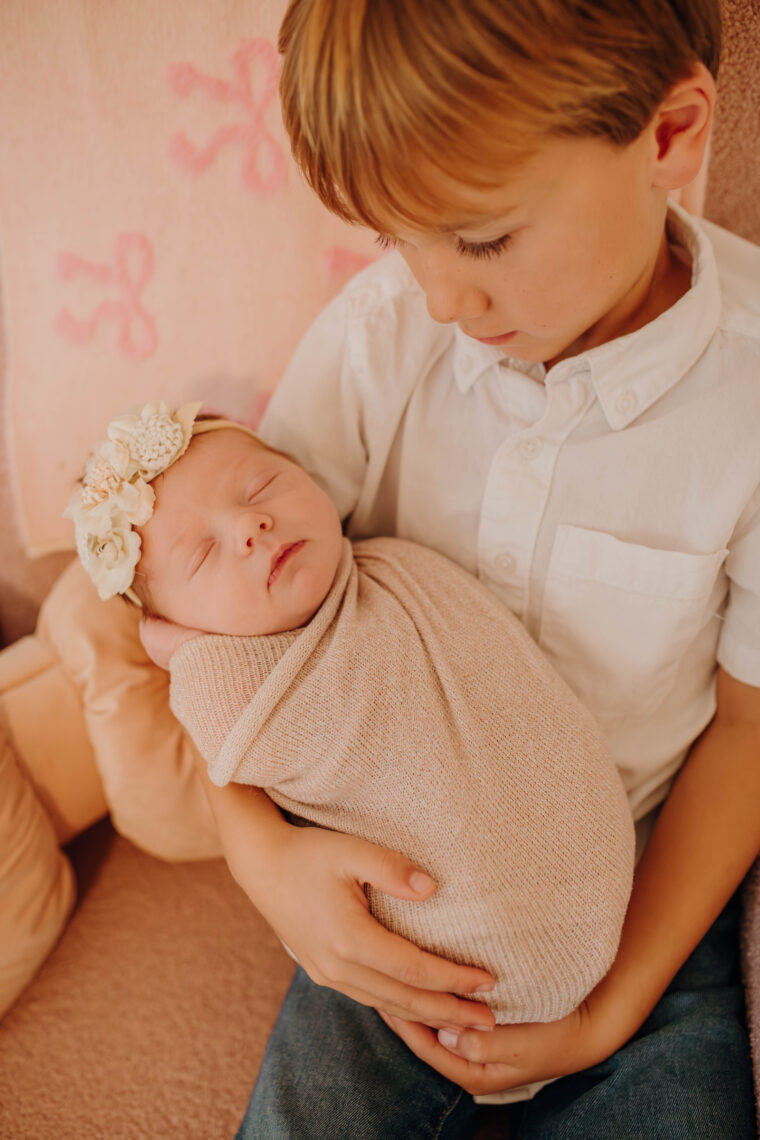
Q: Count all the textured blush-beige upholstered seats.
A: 1